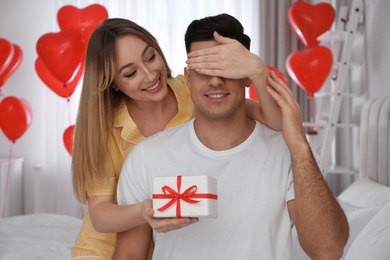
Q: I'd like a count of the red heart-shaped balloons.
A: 10